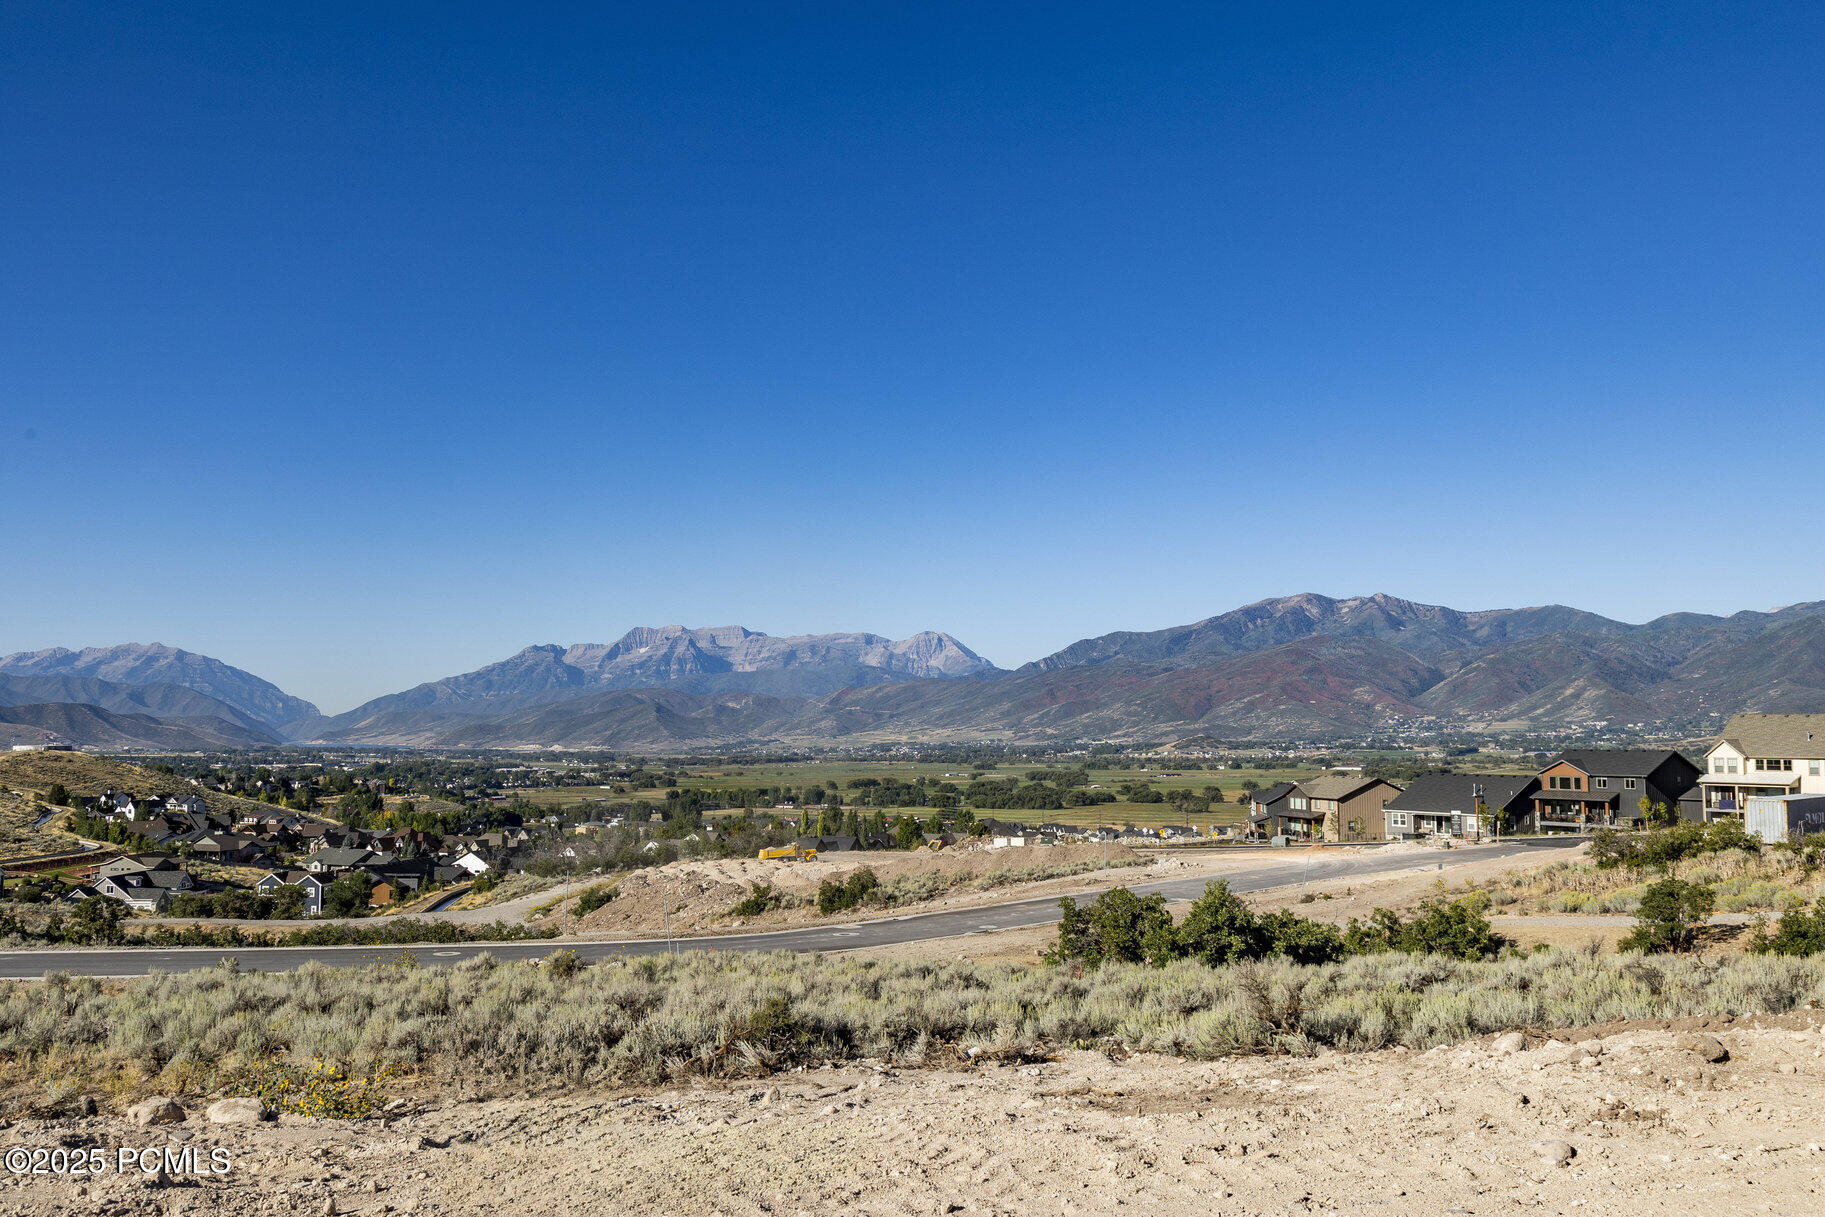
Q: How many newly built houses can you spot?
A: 5